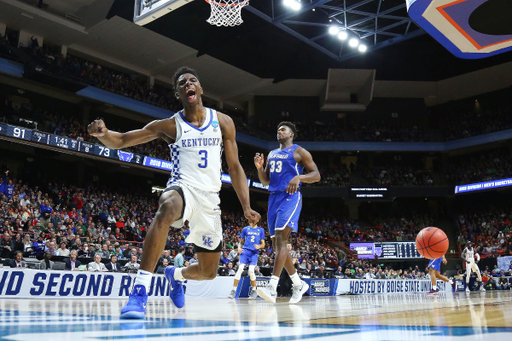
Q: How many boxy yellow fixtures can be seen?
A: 0